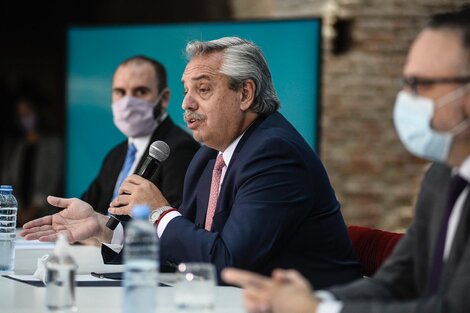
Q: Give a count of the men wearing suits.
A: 3